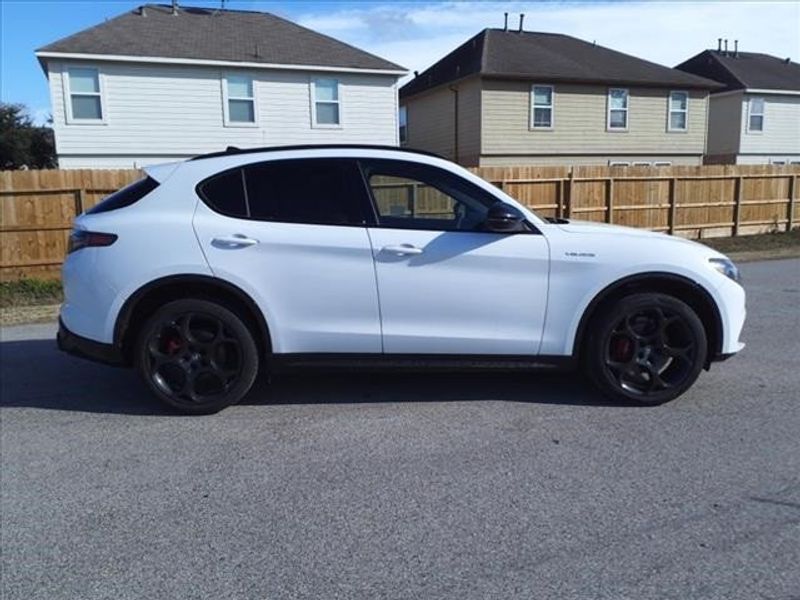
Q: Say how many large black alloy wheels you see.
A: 2